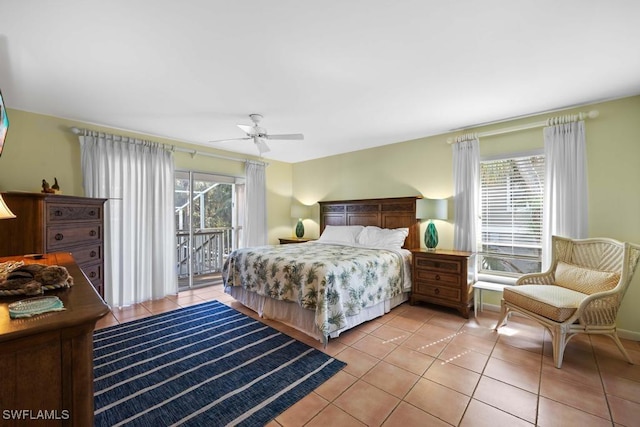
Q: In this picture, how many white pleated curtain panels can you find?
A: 4